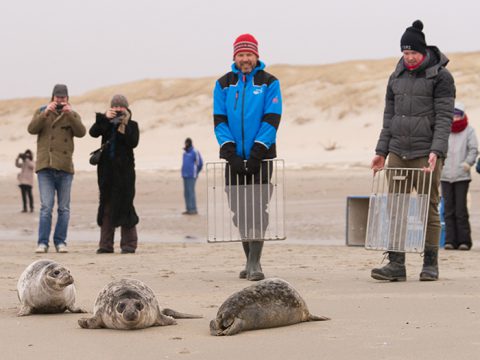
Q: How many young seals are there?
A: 3